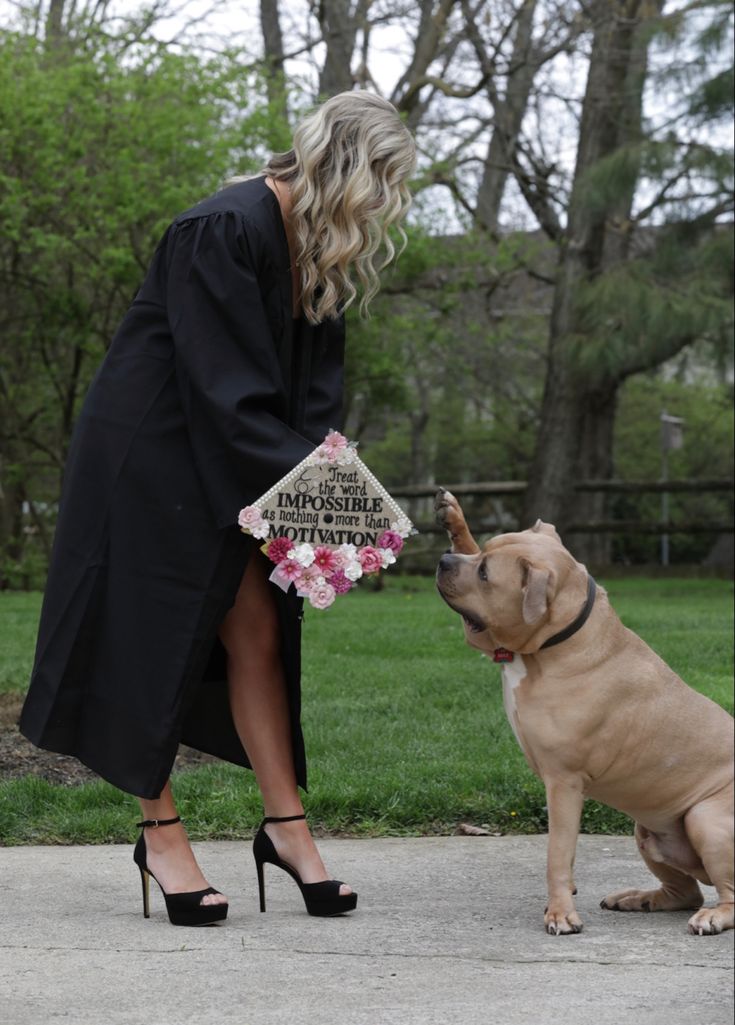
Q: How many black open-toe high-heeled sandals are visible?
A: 2